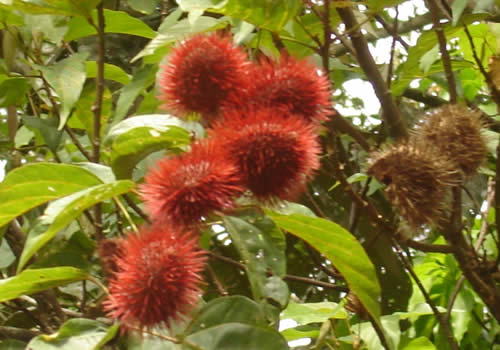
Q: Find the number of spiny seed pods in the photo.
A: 7